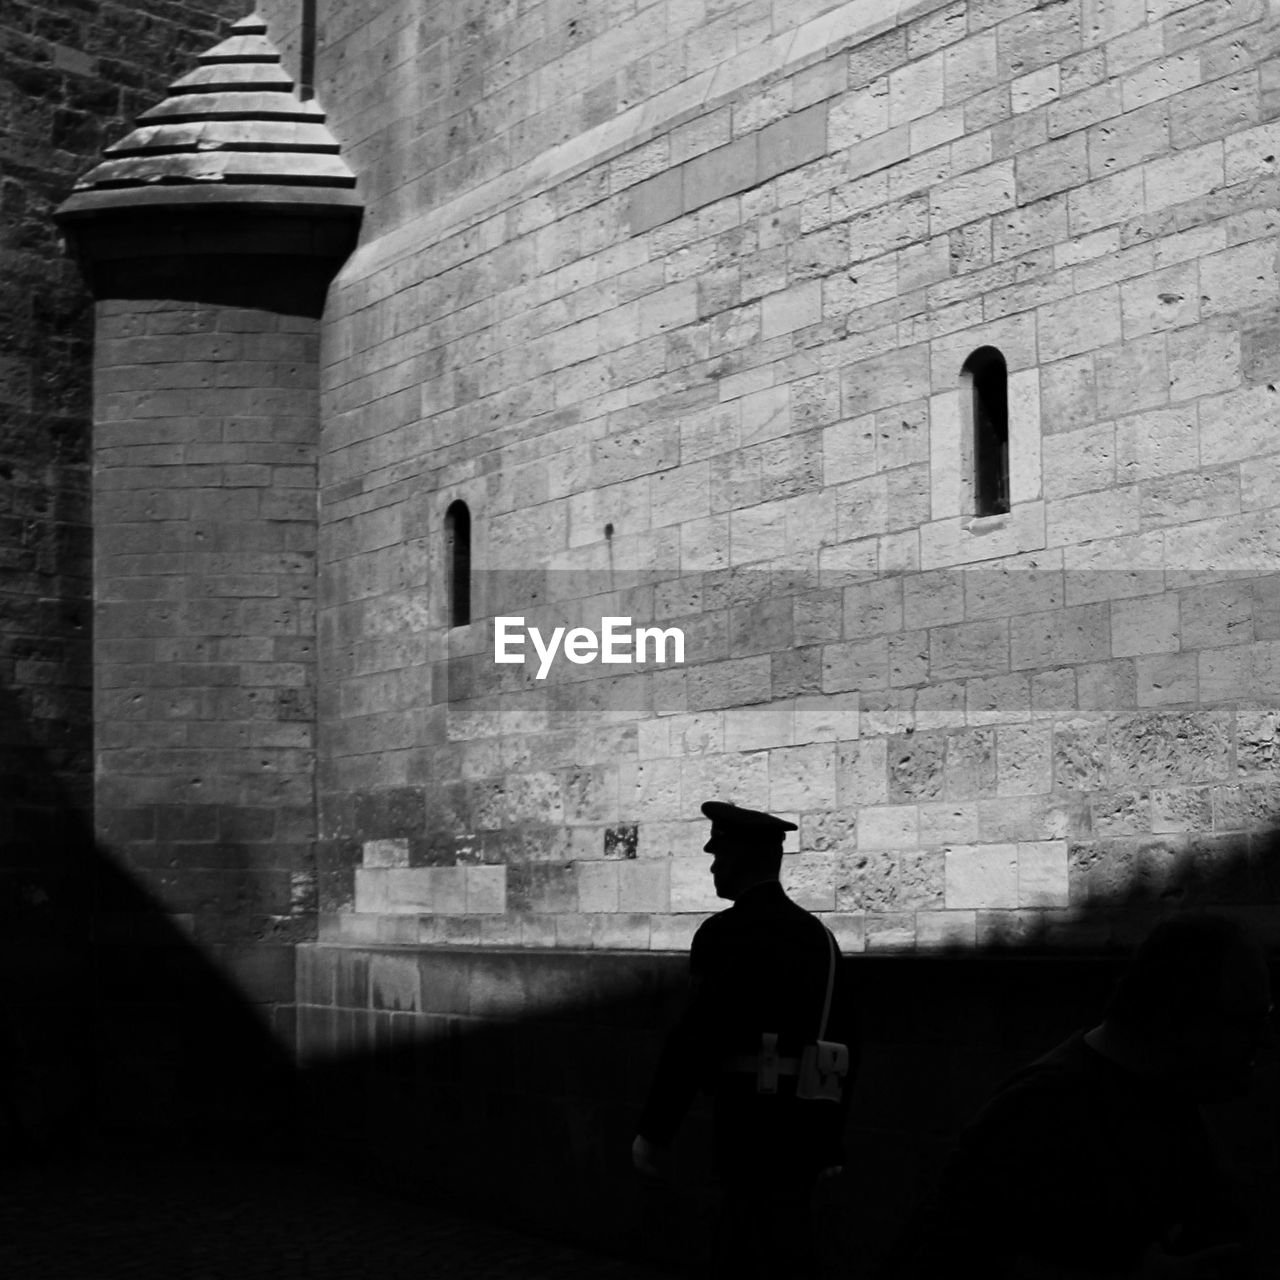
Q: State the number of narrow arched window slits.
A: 2